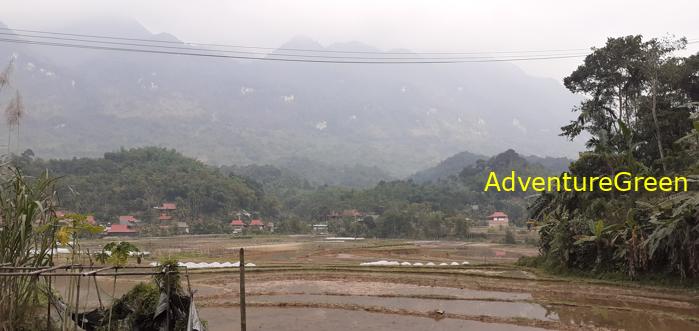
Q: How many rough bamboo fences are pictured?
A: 1